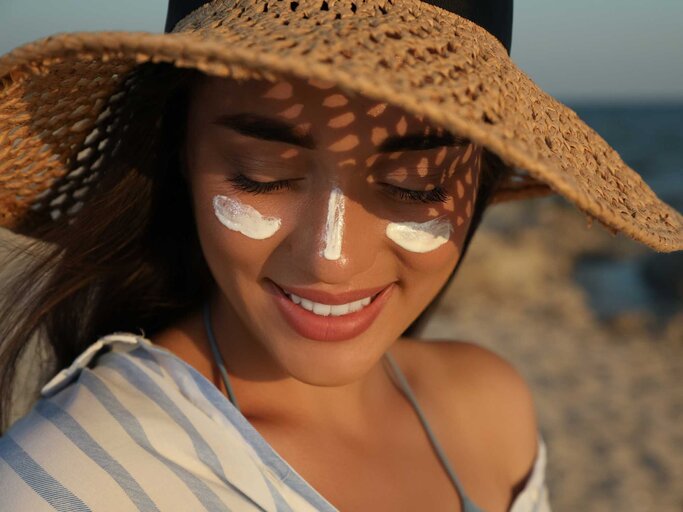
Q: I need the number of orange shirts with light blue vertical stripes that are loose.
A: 0